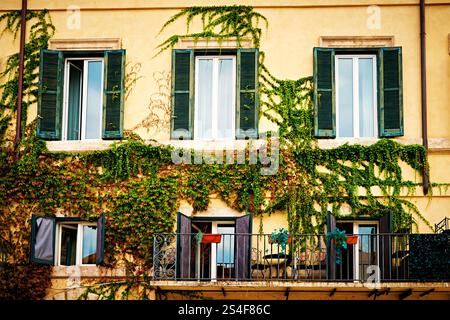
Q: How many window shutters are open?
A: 12